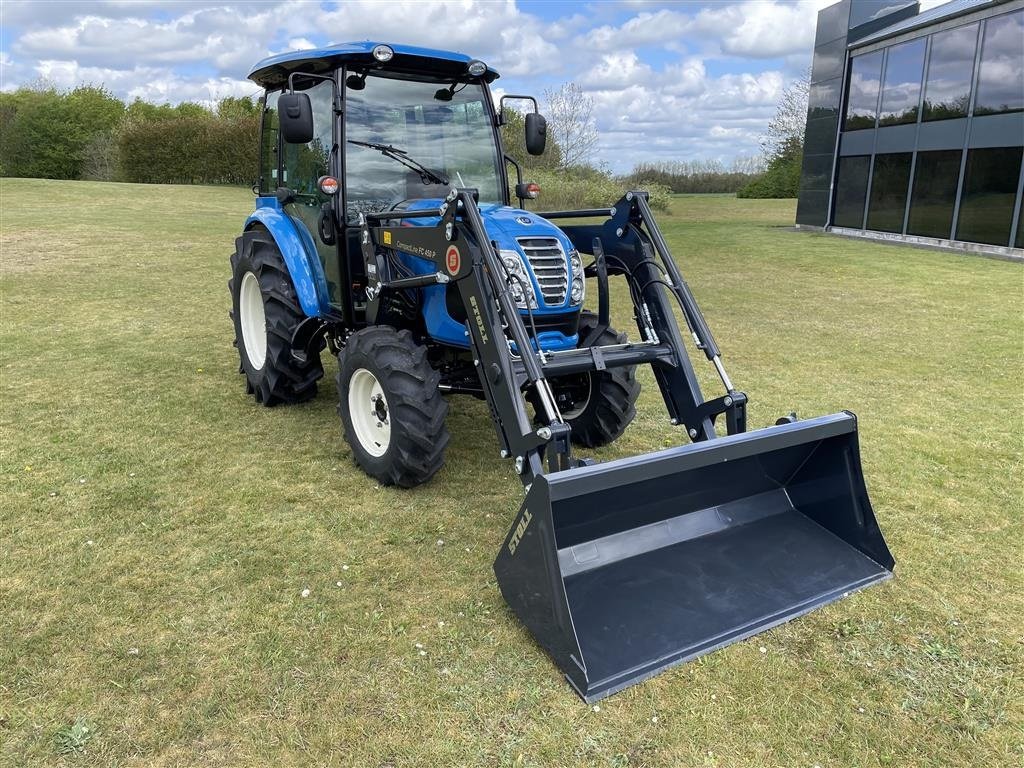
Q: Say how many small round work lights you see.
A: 2